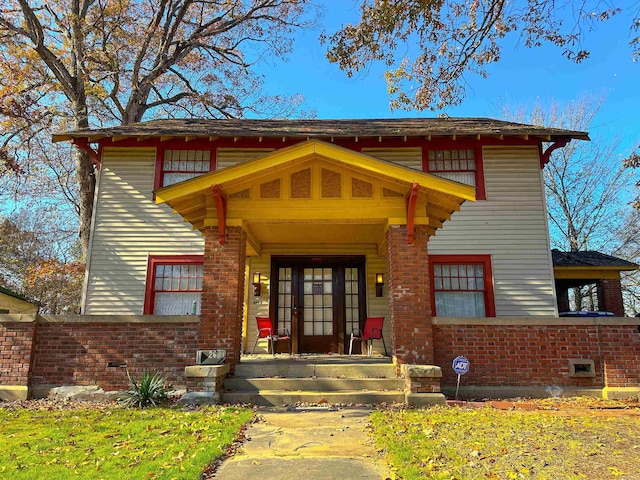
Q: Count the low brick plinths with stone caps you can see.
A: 2